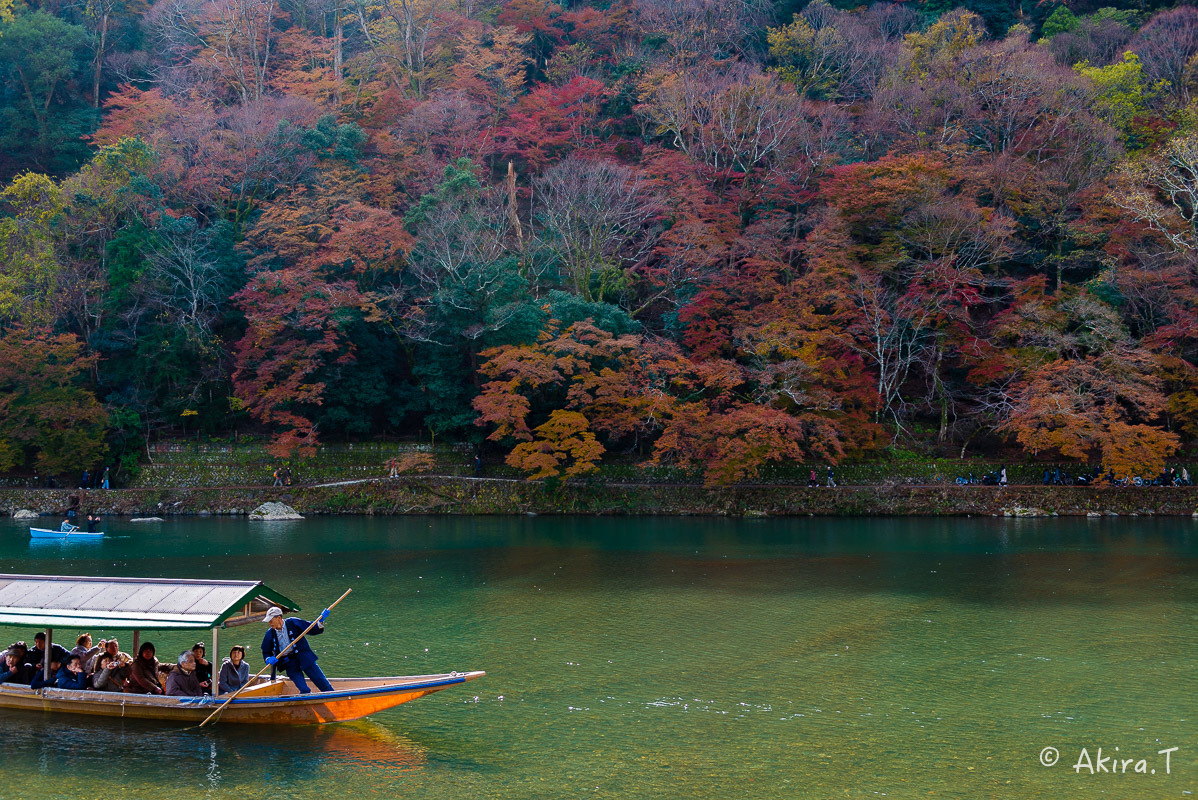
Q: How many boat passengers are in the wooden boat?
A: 12